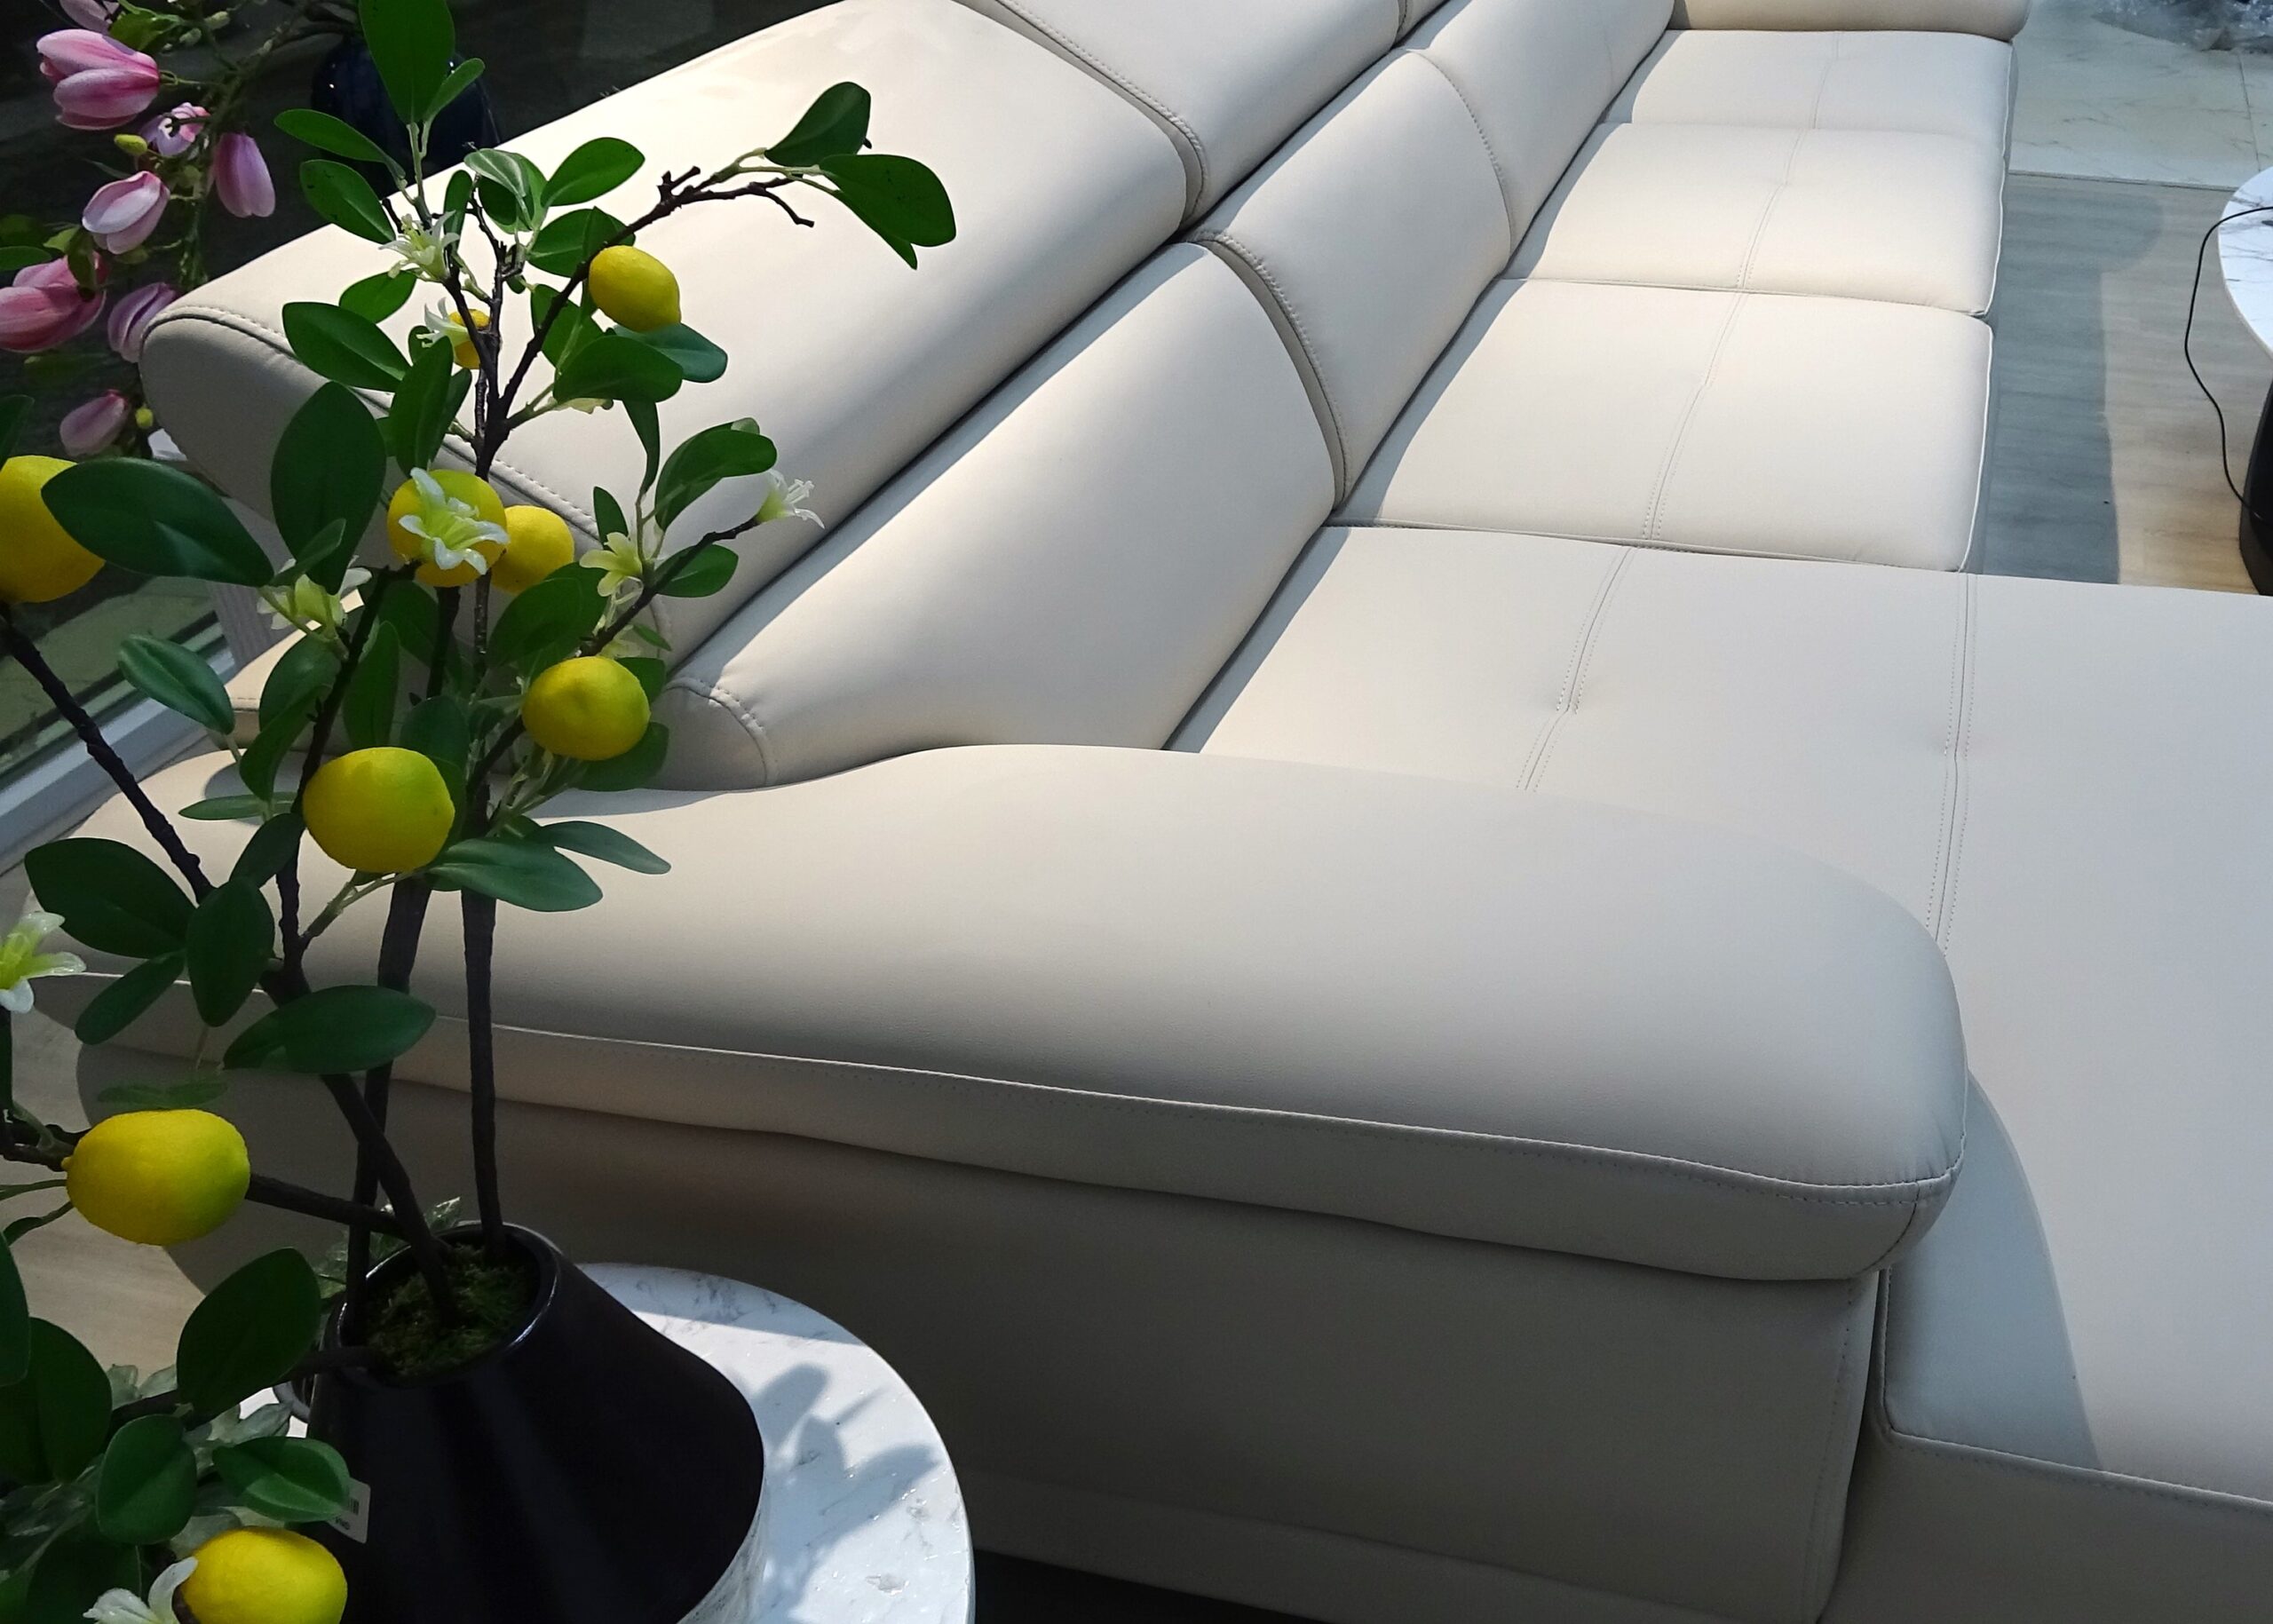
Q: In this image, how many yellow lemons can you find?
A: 9